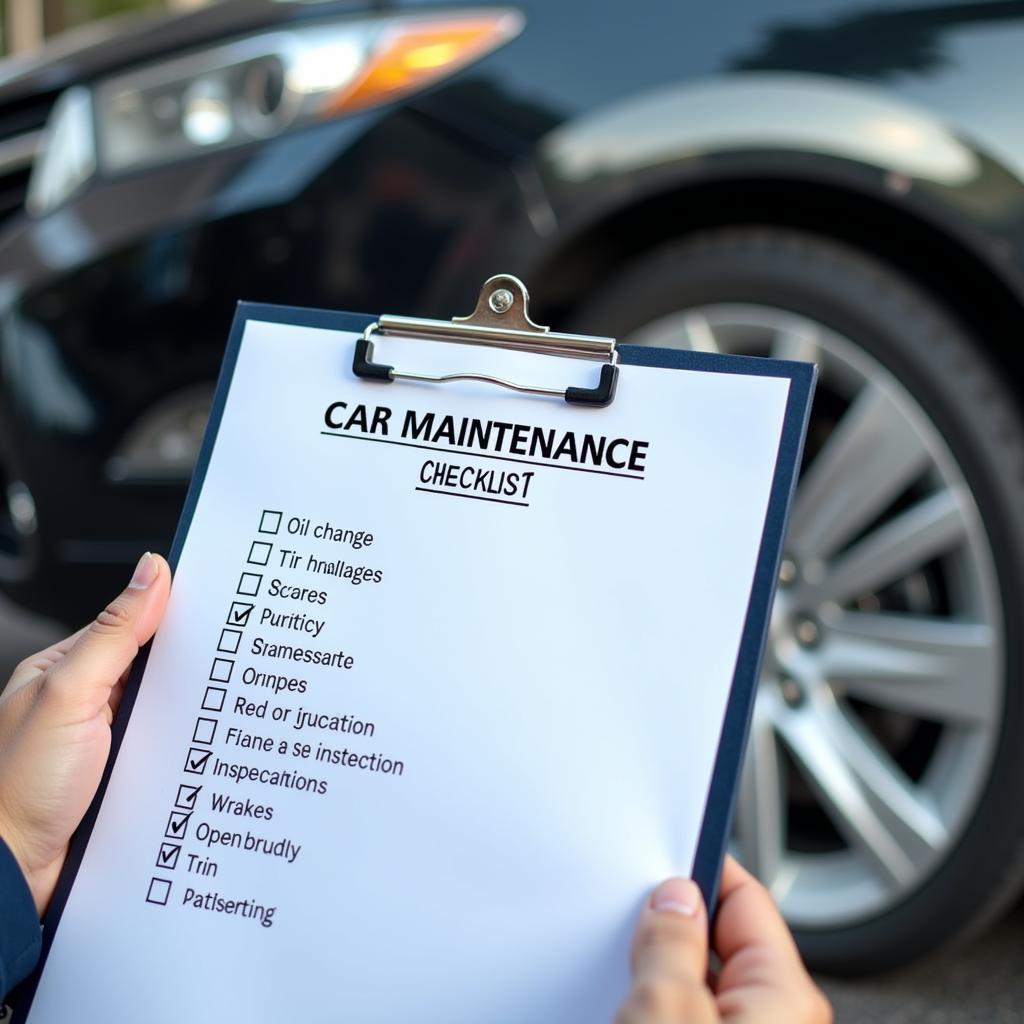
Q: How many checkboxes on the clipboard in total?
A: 13